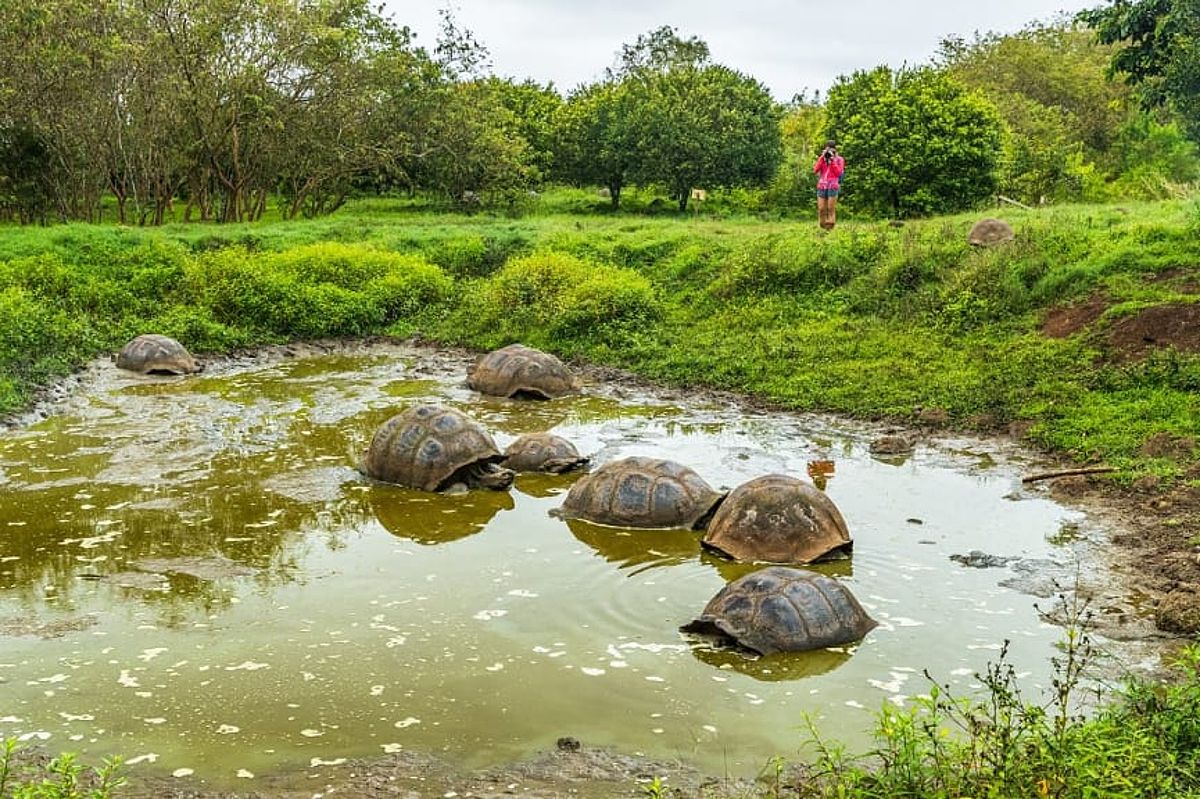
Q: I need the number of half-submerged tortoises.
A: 7